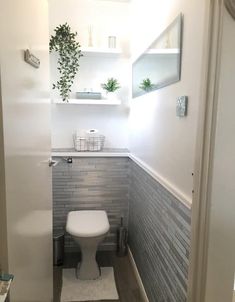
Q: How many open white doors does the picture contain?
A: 1